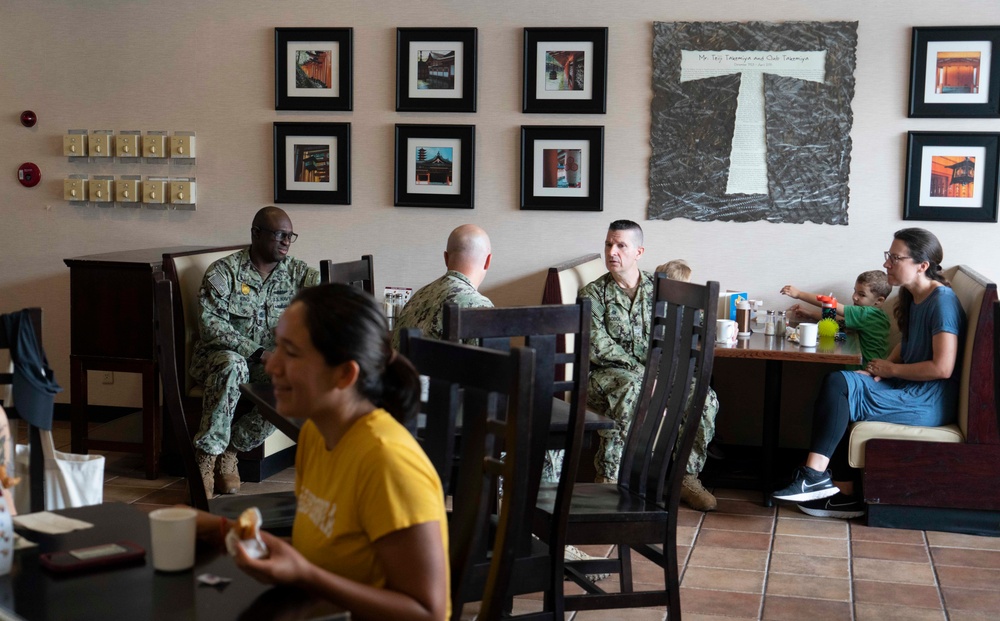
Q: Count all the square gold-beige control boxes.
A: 10